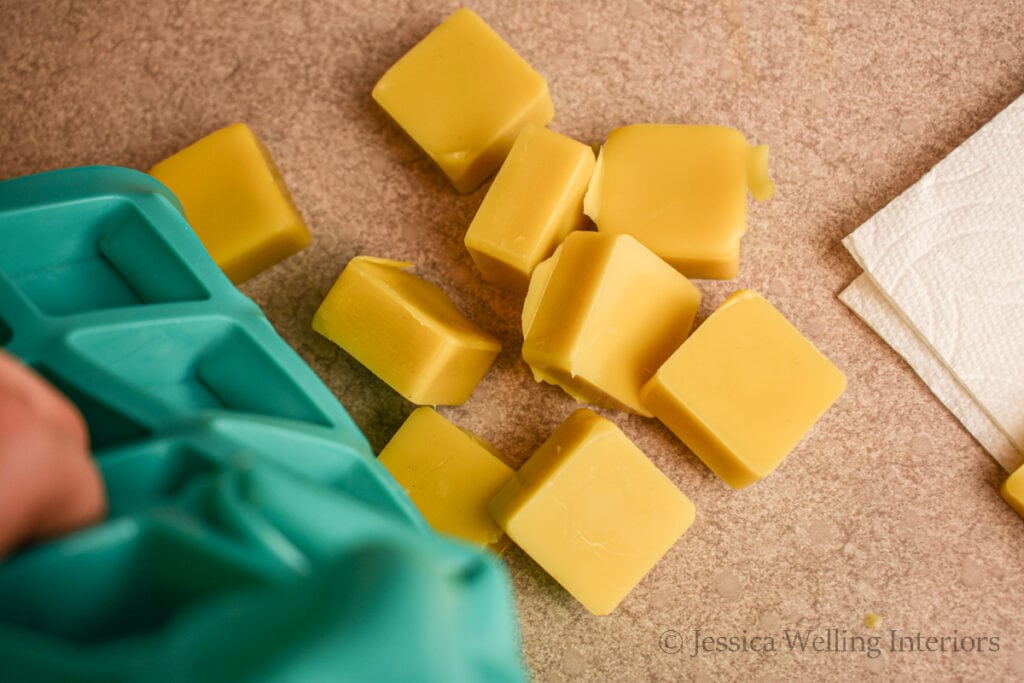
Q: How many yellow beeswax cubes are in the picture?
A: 10